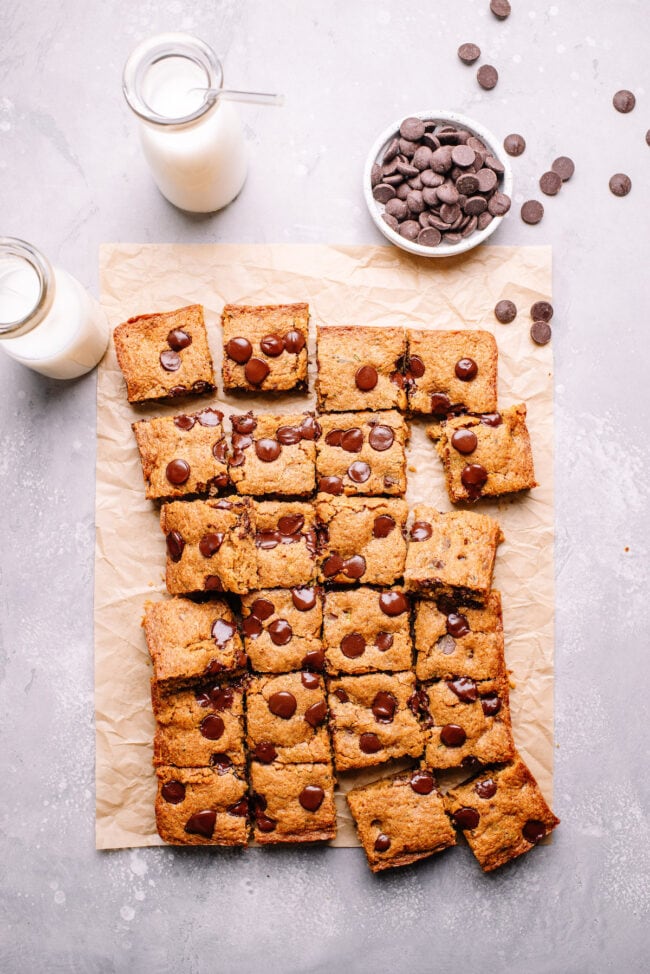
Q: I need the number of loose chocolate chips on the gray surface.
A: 10